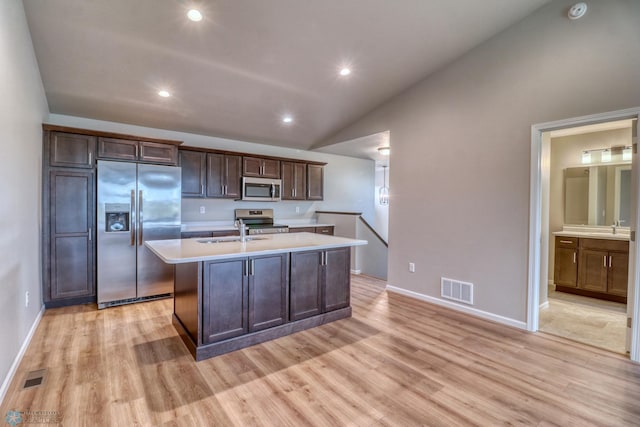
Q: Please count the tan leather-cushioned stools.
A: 0